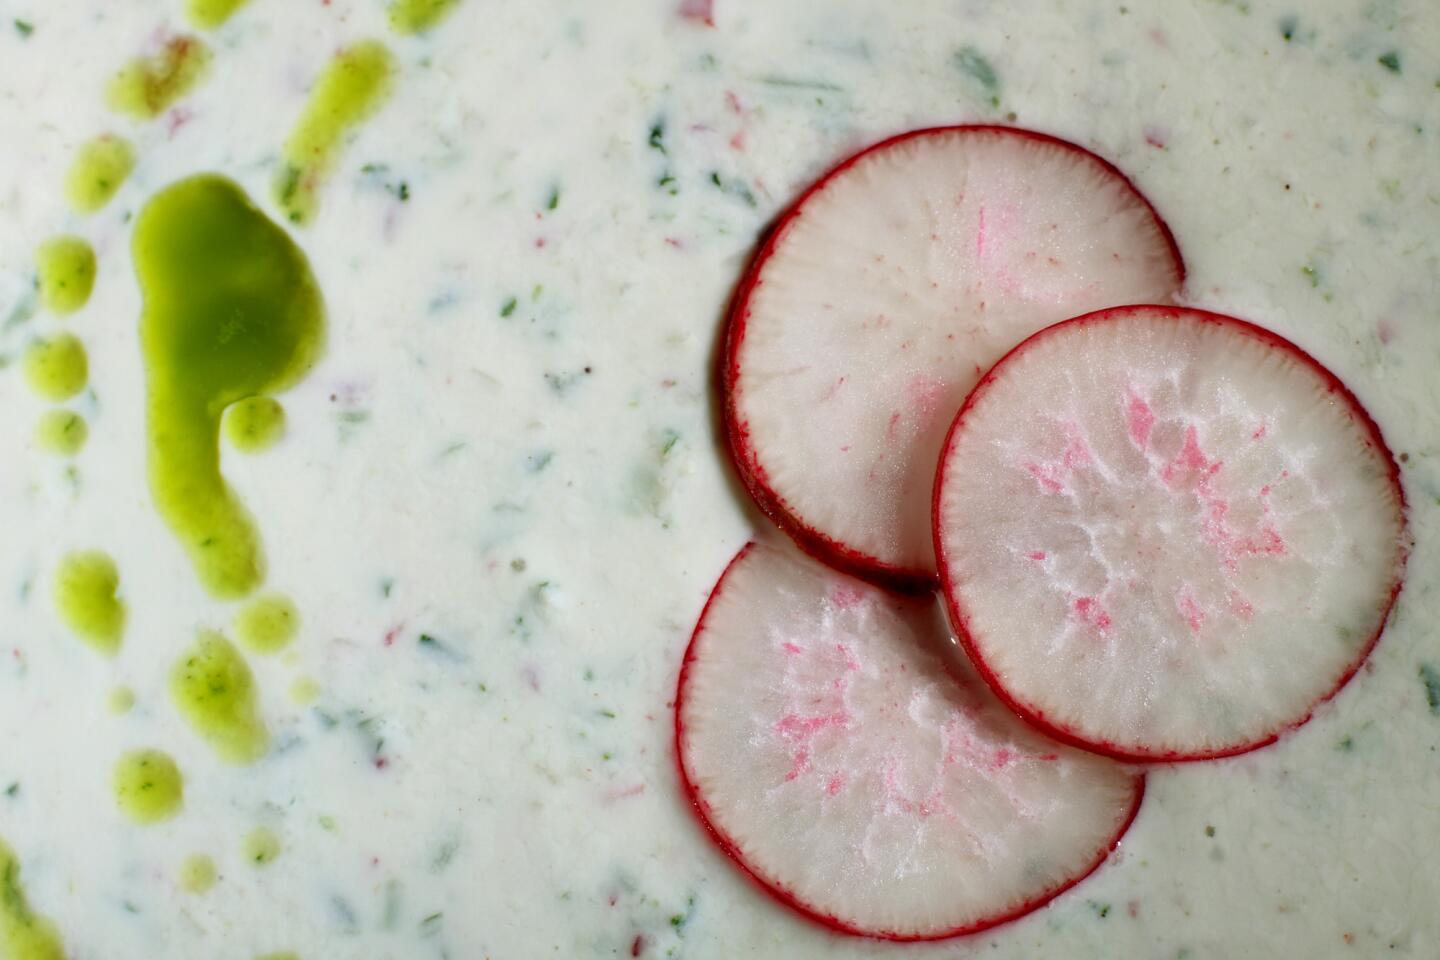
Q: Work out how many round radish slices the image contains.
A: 3